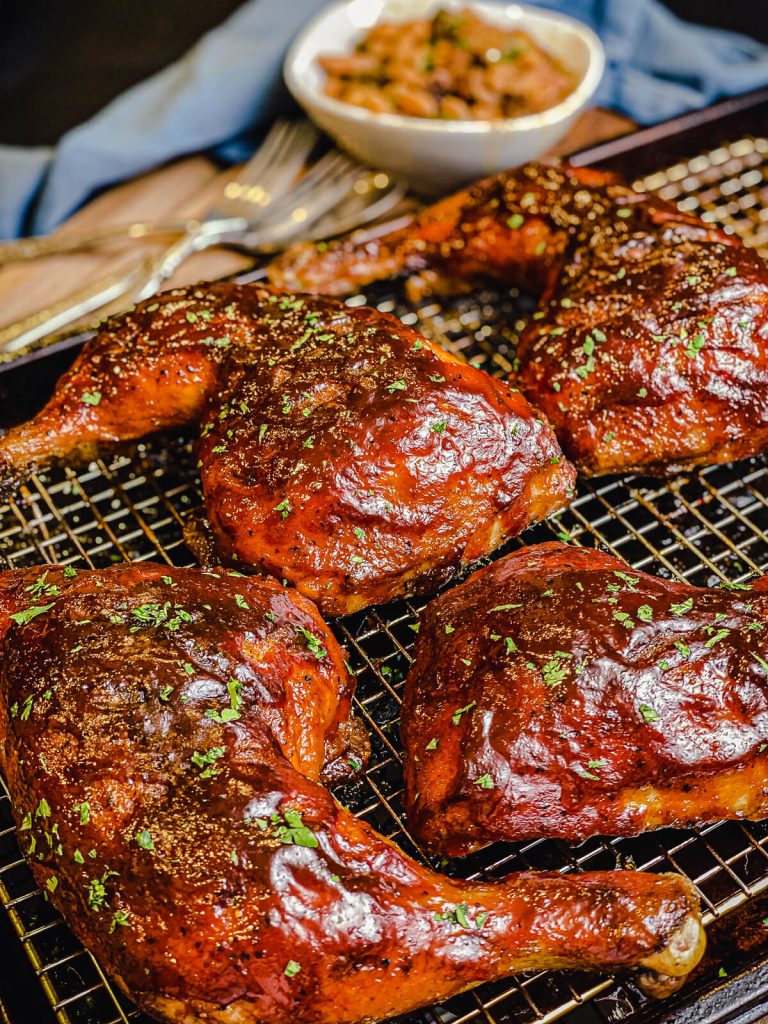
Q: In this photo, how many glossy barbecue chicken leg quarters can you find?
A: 4